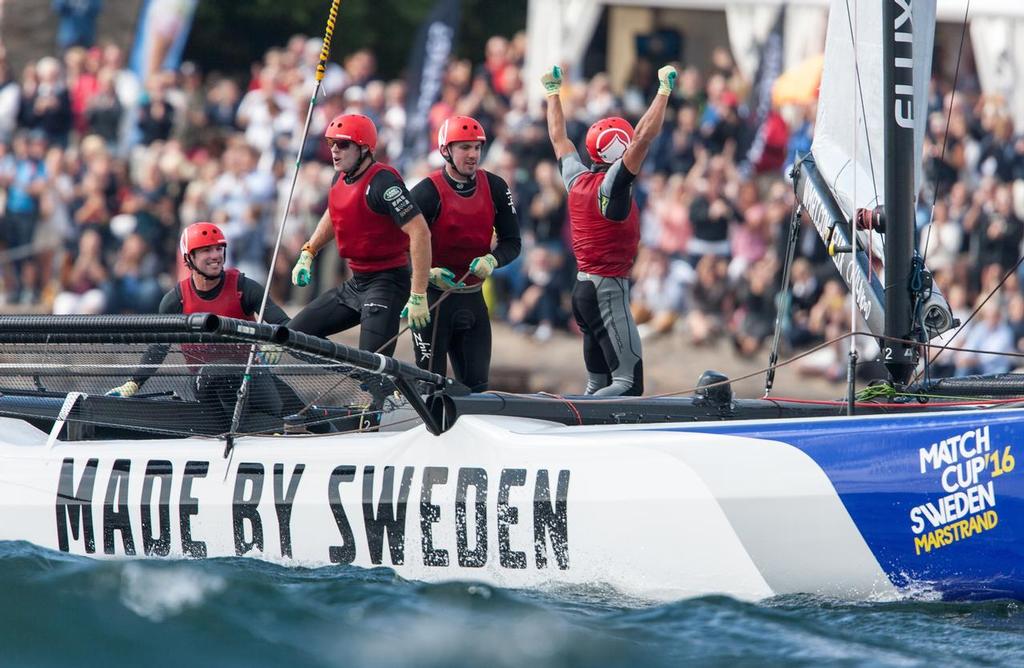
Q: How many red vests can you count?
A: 4